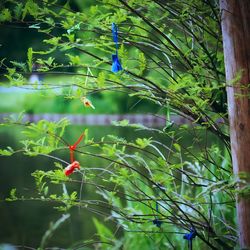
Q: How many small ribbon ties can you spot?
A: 5